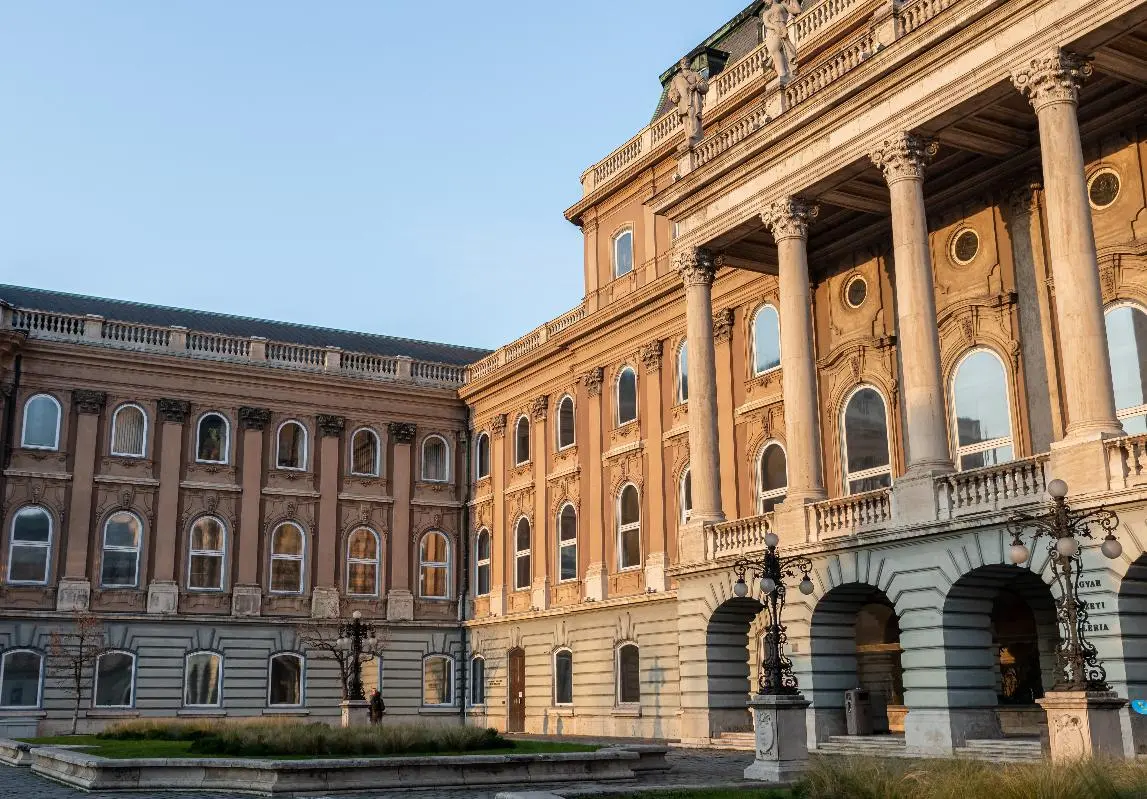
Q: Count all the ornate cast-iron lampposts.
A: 3